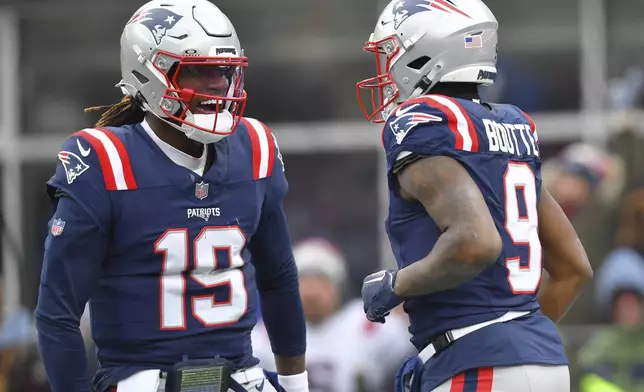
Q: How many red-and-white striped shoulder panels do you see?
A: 4